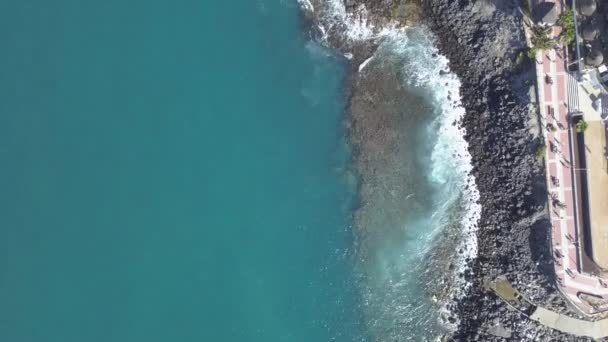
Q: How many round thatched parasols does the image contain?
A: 3